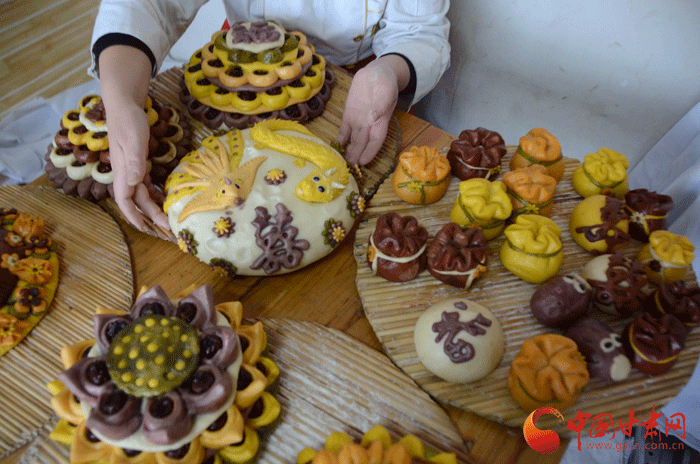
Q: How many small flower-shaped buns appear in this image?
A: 14